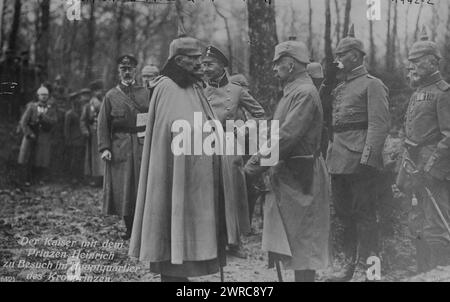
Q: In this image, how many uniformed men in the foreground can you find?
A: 6